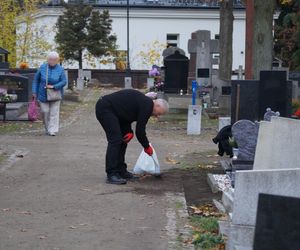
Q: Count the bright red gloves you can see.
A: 2